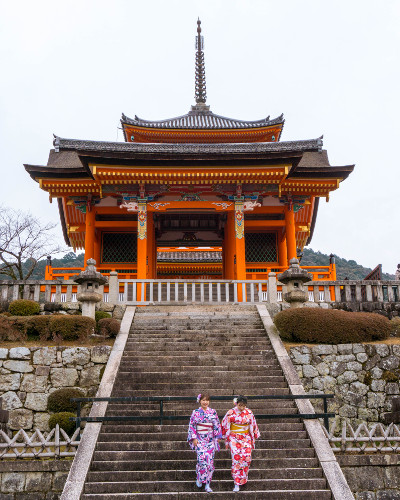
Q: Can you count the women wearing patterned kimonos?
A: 2